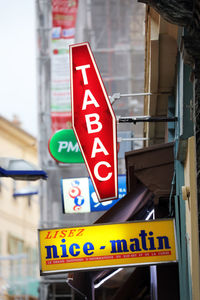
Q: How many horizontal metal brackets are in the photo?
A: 3